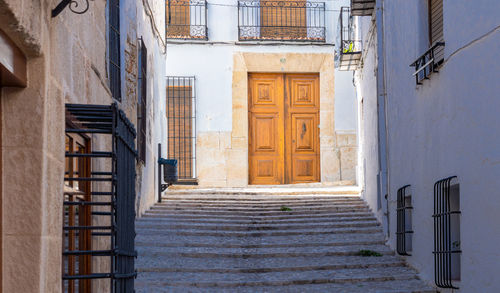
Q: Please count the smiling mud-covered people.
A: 0